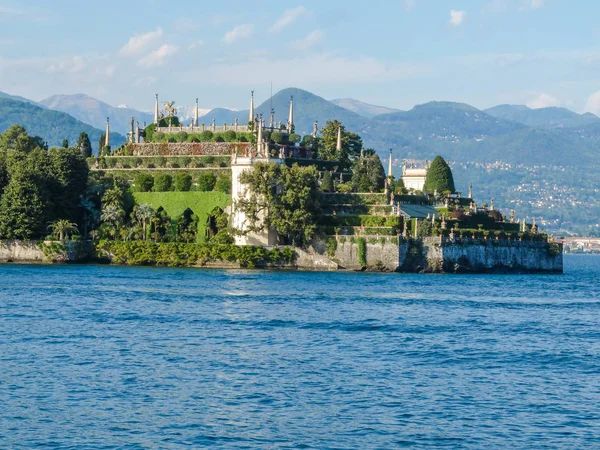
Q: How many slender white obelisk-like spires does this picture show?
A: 8